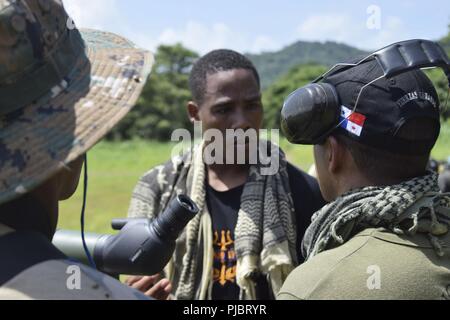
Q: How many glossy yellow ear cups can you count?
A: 0